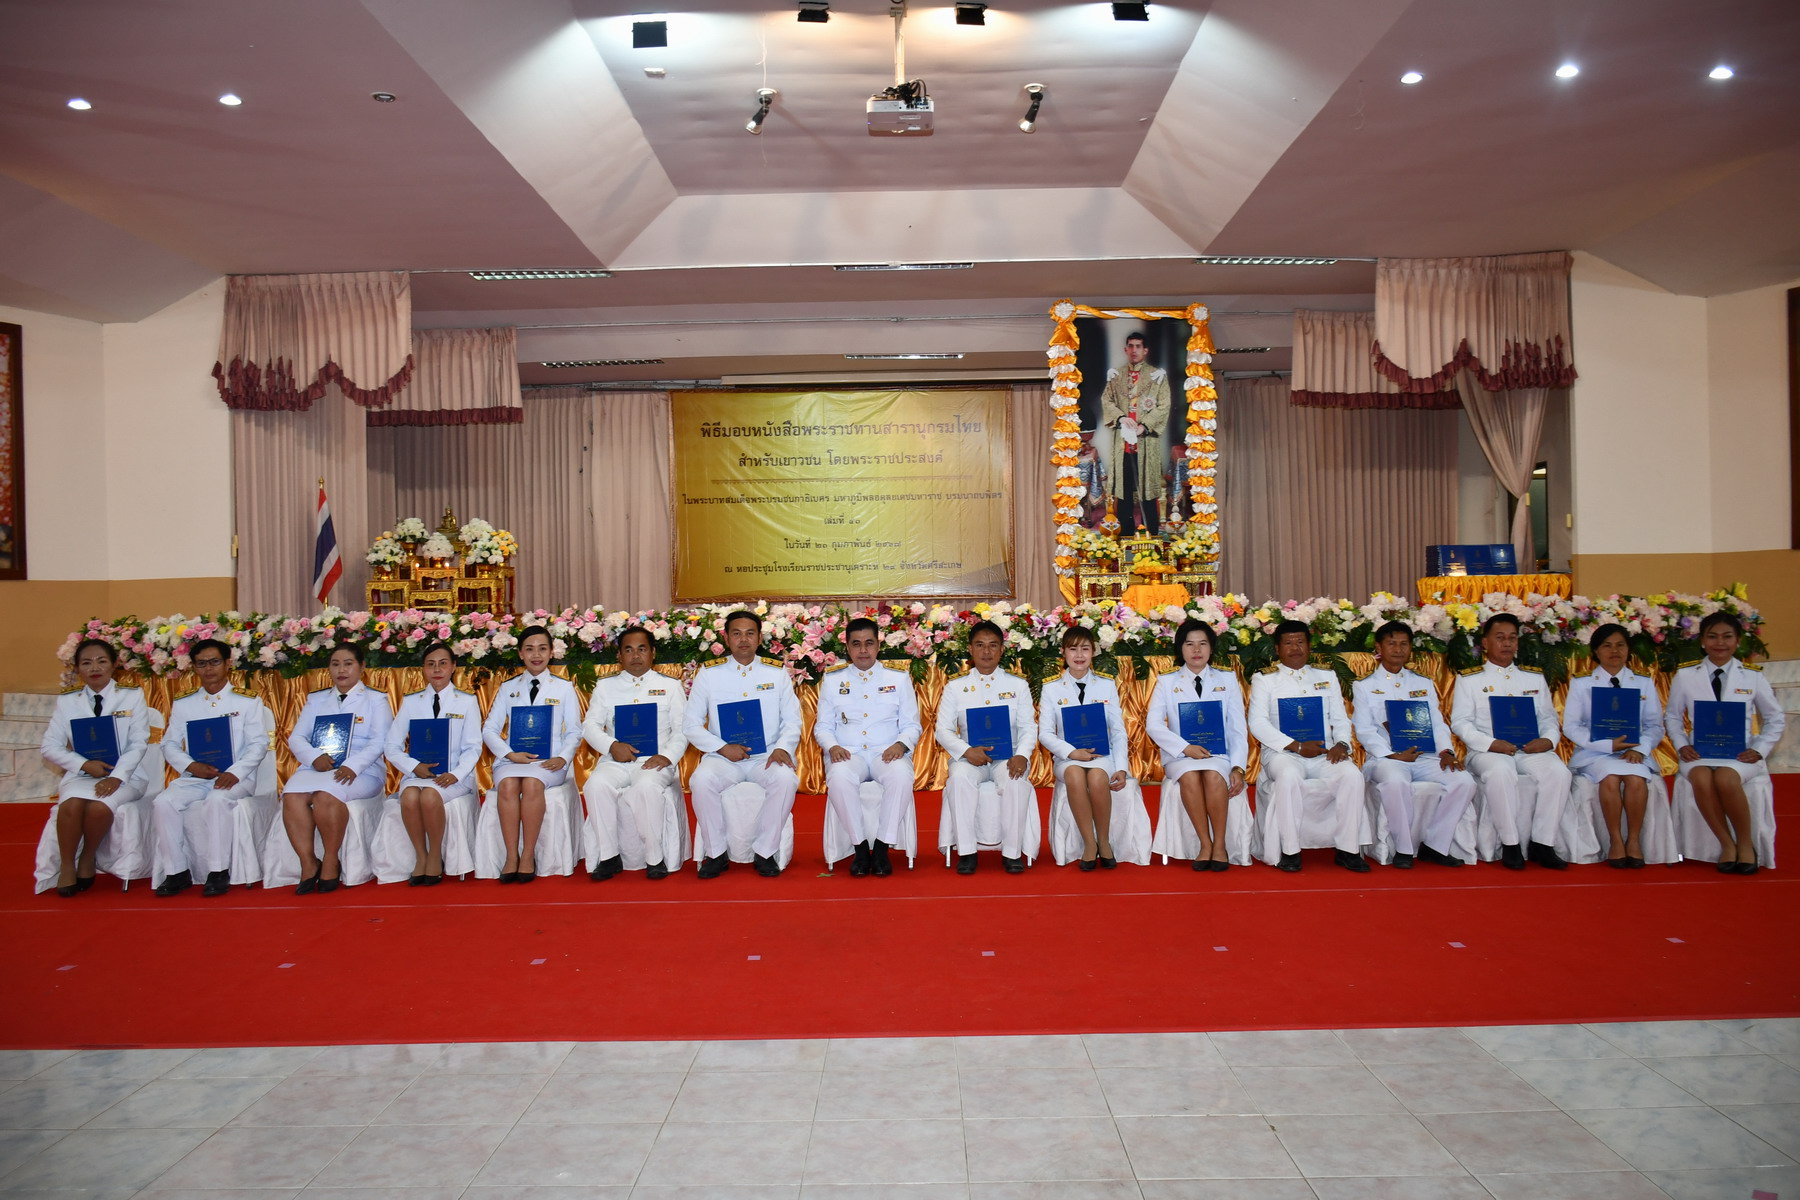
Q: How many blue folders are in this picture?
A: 15